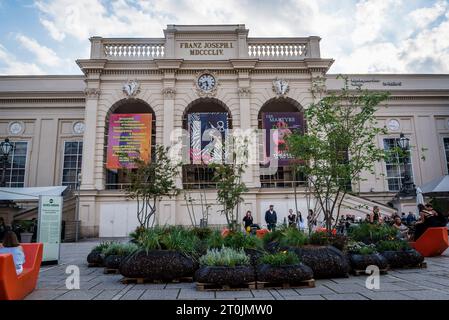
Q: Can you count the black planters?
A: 8